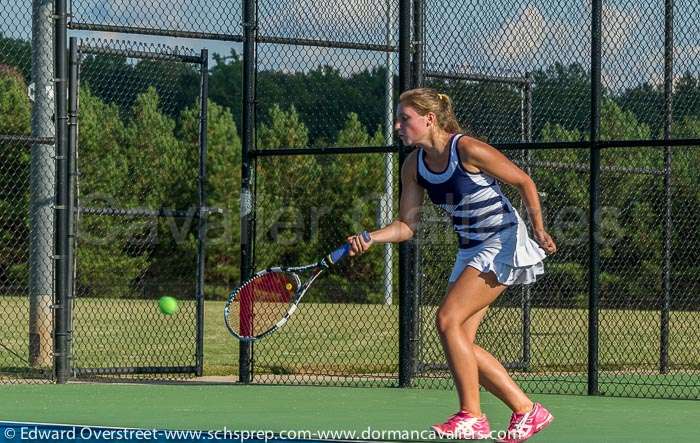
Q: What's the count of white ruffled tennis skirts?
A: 1